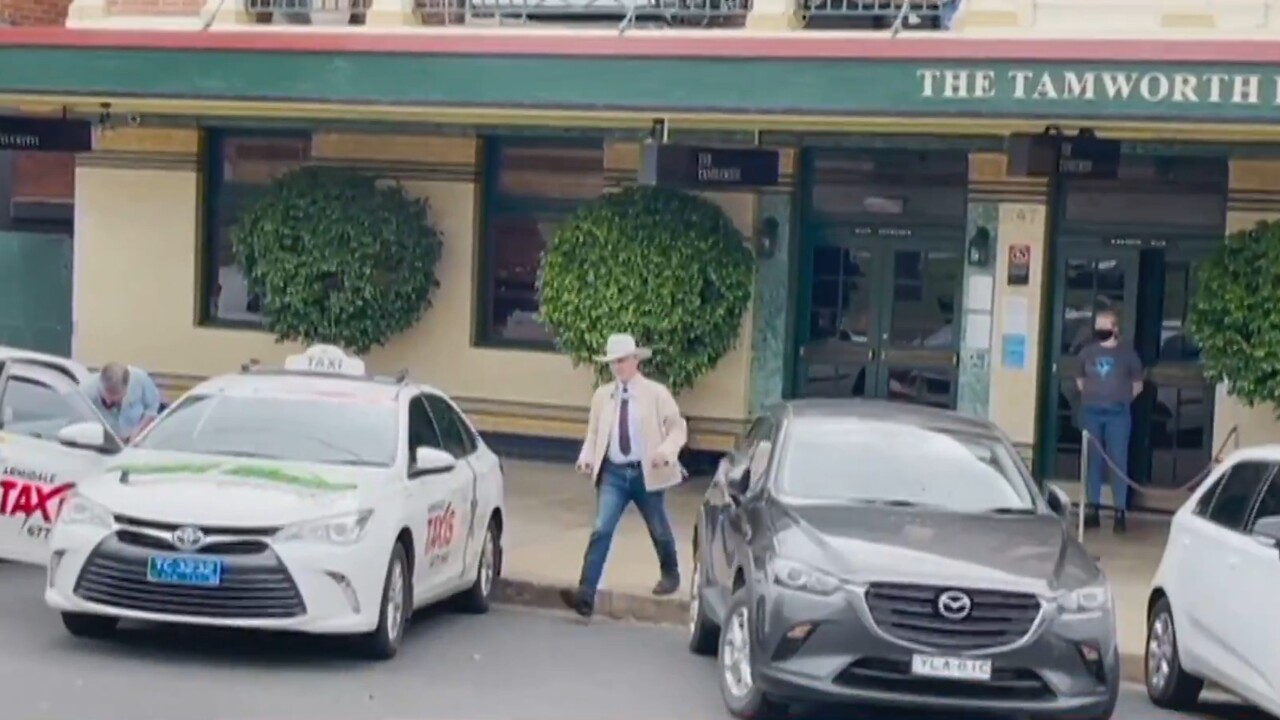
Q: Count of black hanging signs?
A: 3